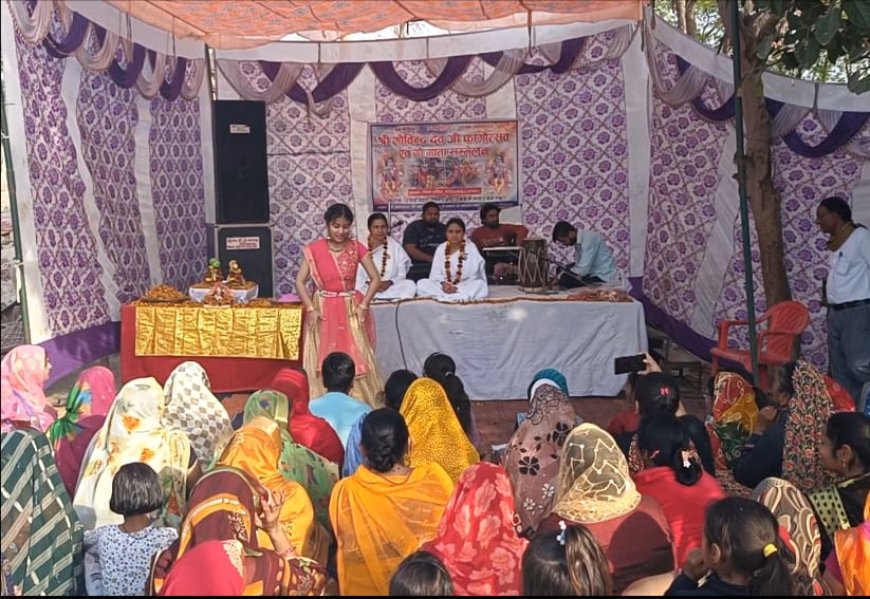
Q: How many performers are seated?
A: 5